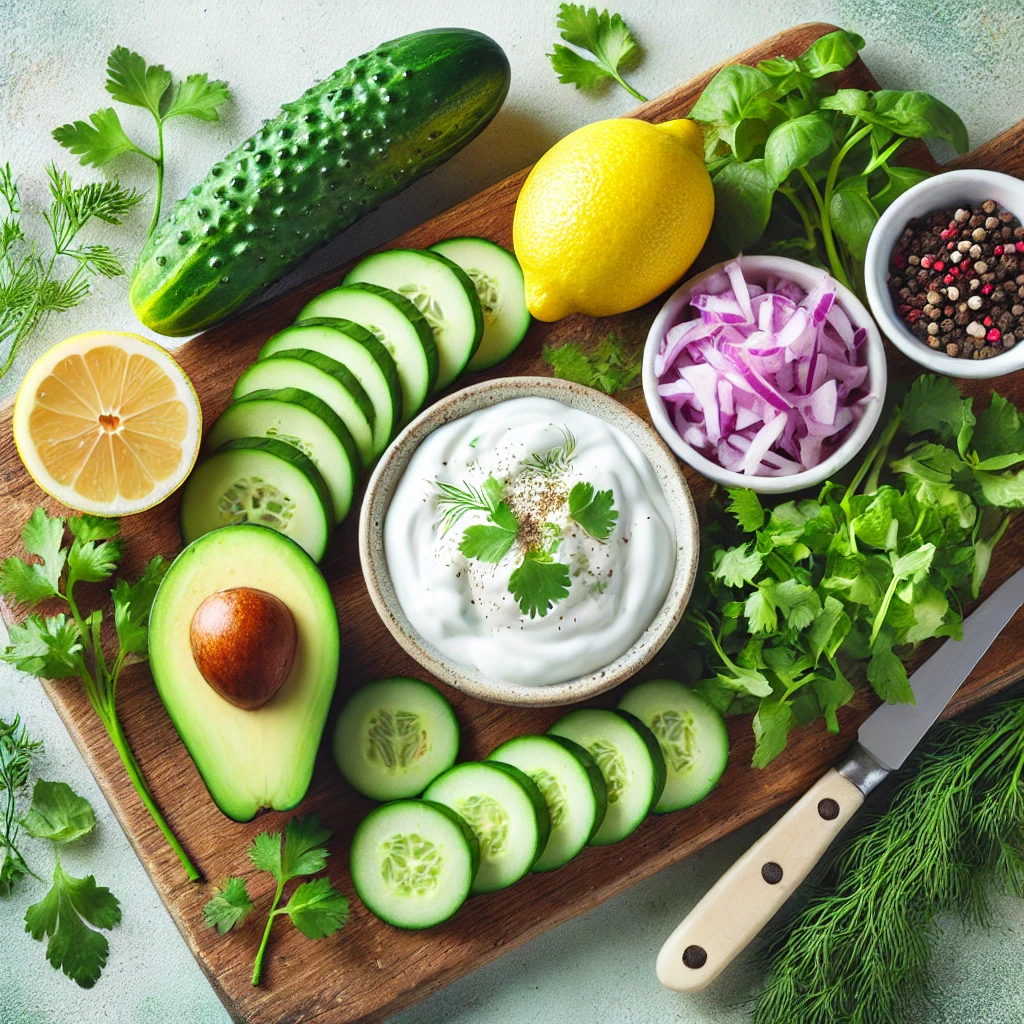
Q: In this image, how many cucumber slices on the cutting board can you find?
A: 13